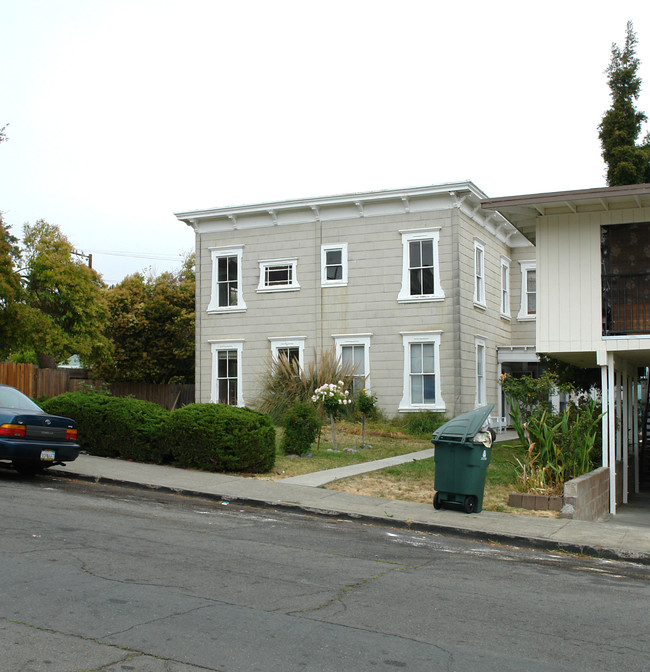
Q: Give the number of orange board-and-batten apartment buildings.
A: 0